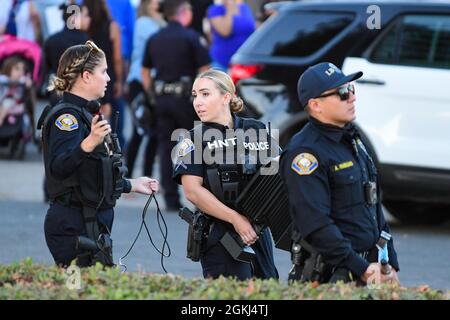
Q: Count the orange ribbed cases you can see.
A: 0